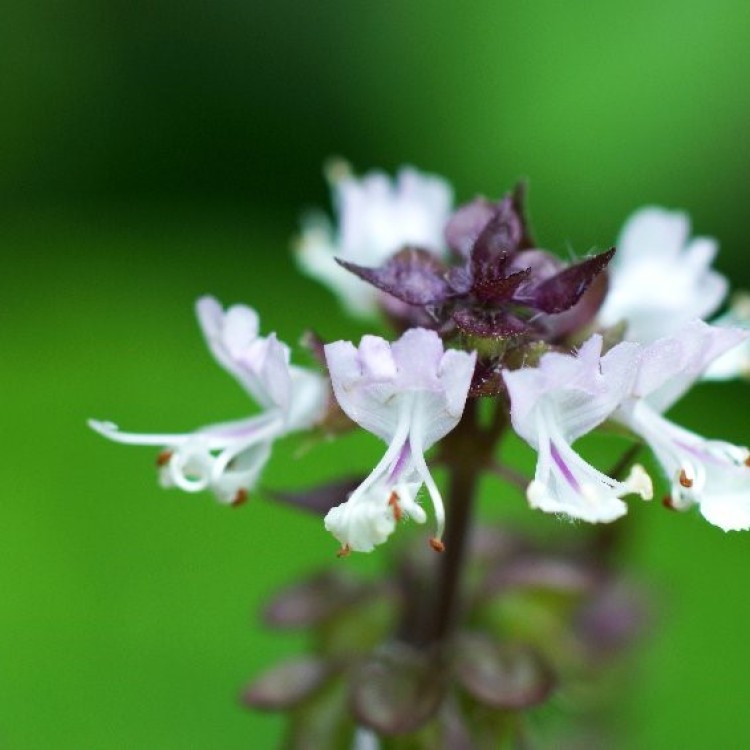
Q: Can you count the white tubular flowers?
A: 6